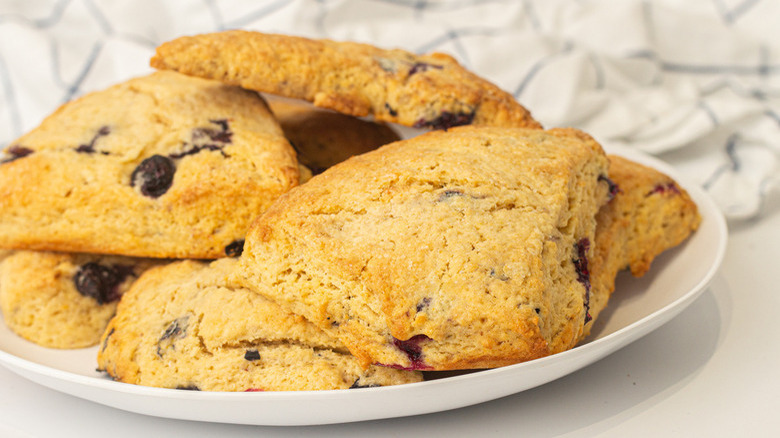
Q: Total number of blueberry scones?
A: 7